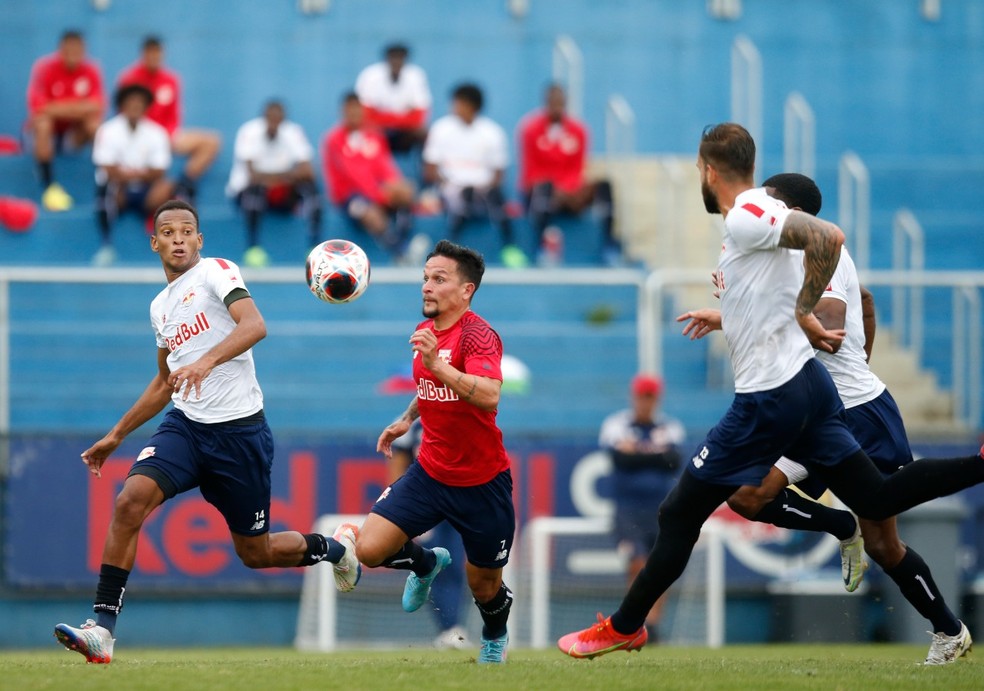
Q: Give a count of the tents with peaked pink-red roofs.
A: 0